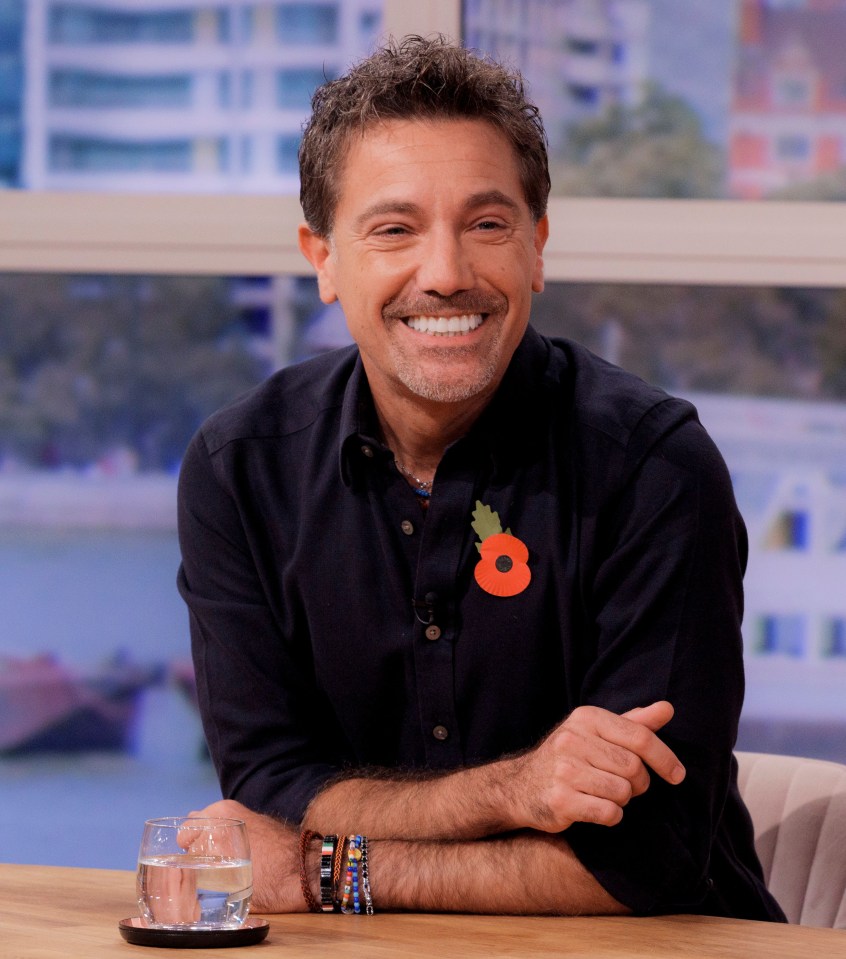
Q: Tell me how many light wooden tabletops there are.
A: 1